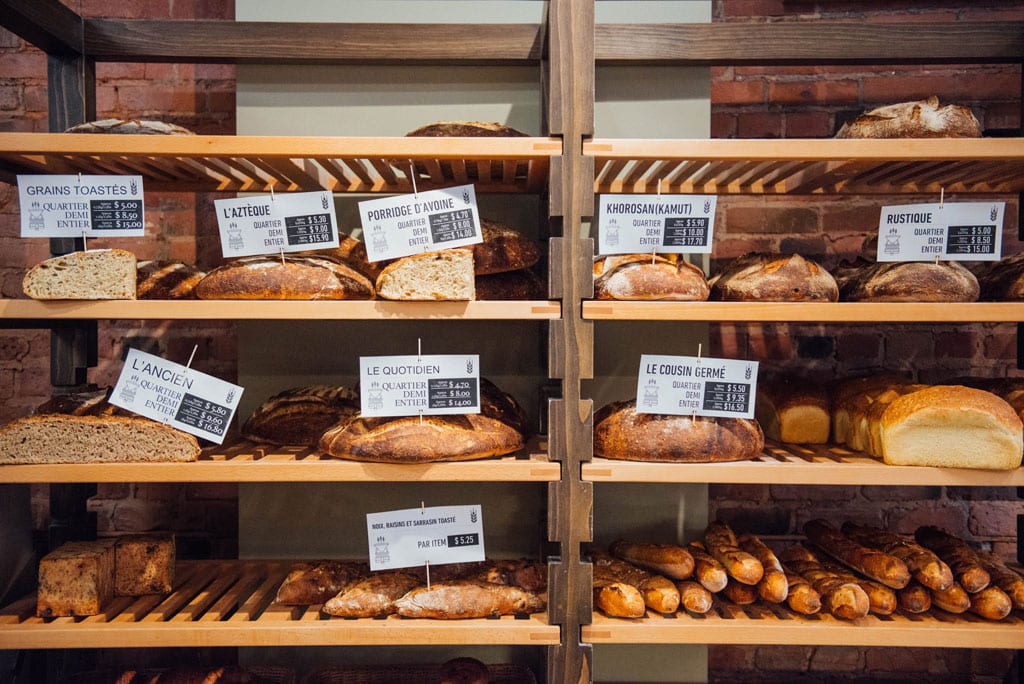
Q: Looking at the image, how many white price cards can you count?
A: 9